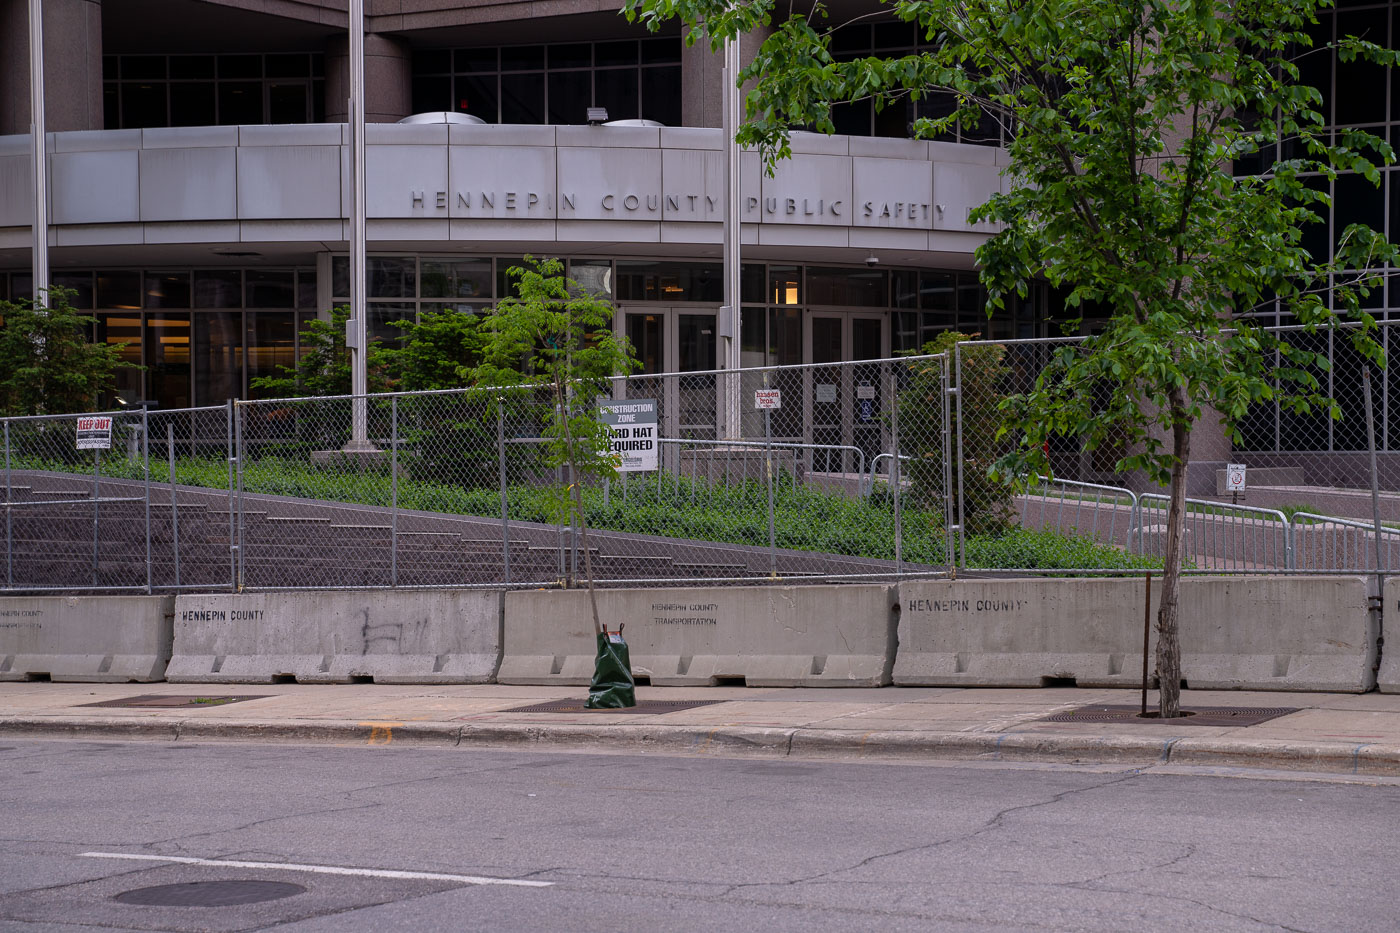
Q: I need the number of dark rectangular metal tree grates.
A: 3